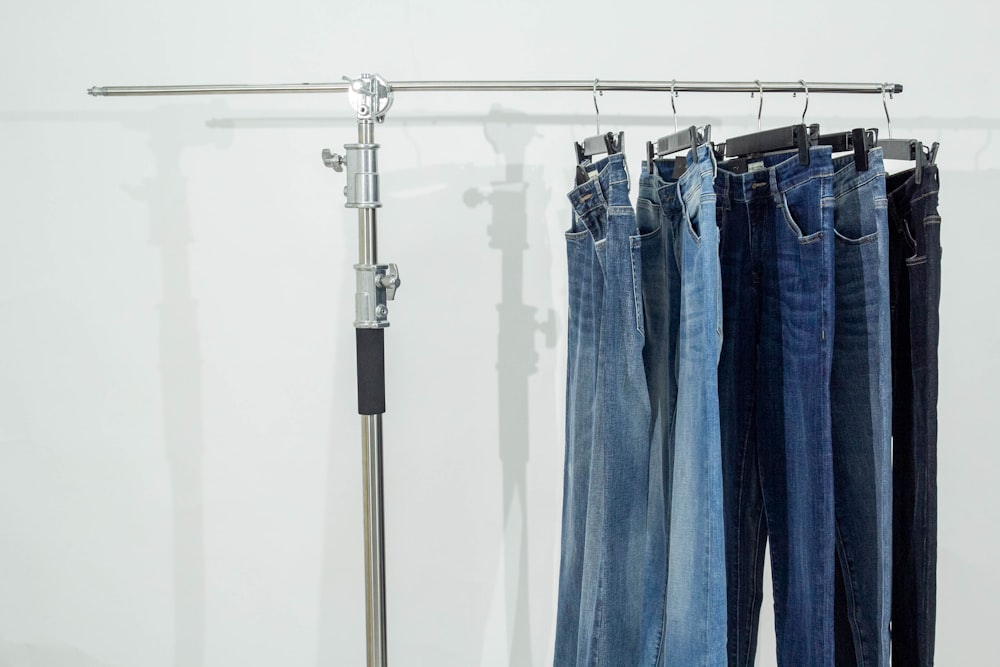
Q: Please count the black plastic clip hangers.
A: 5